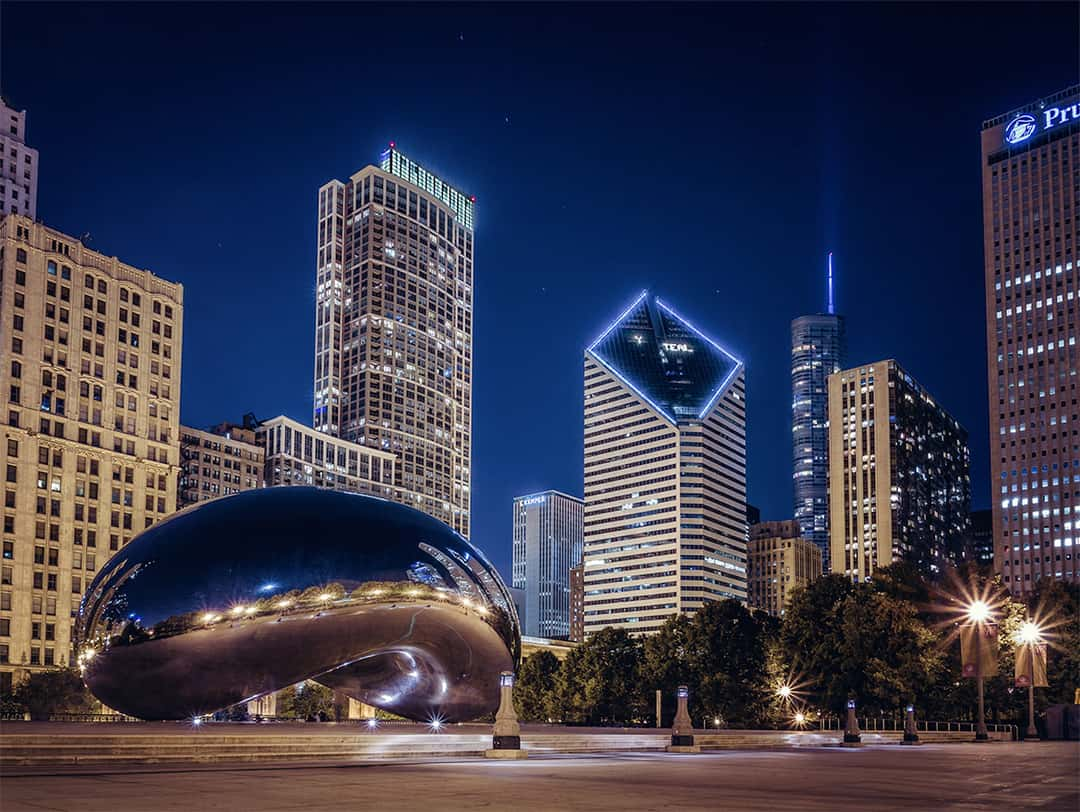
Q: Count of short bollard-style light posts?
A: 4